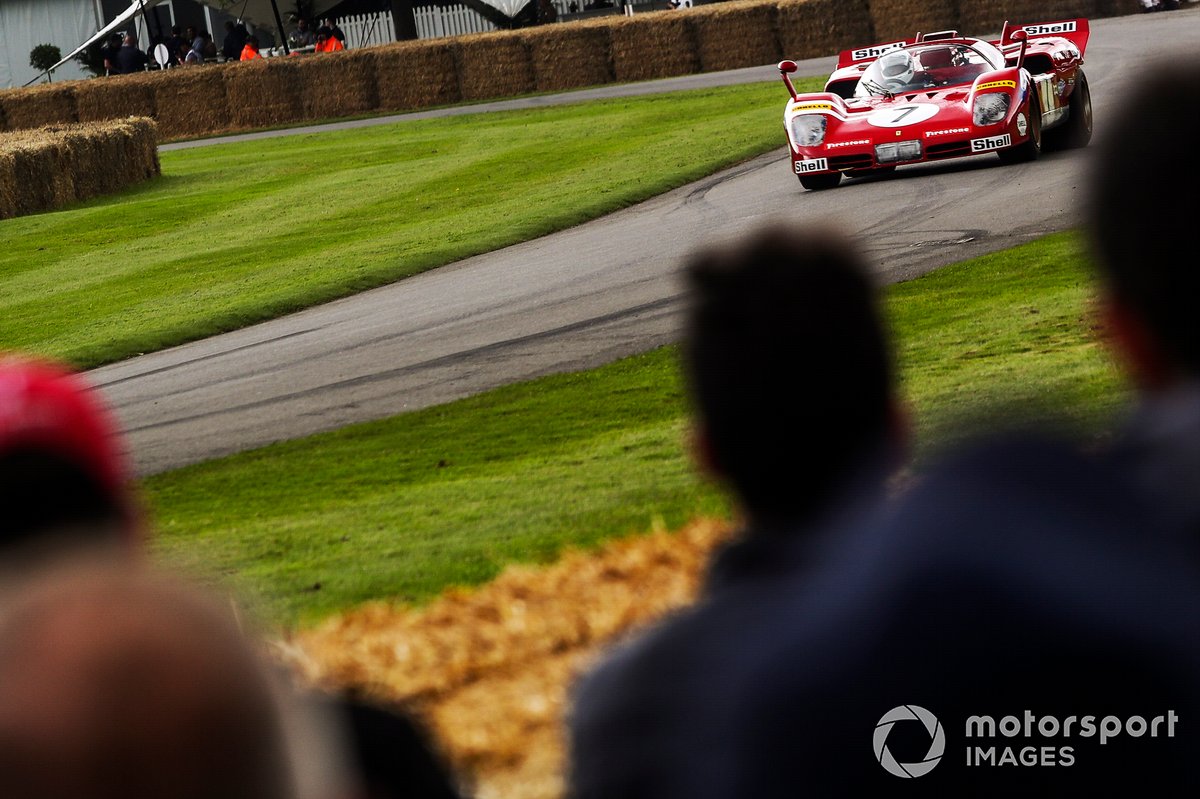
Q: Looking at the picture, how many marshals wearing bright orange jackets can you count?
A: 2